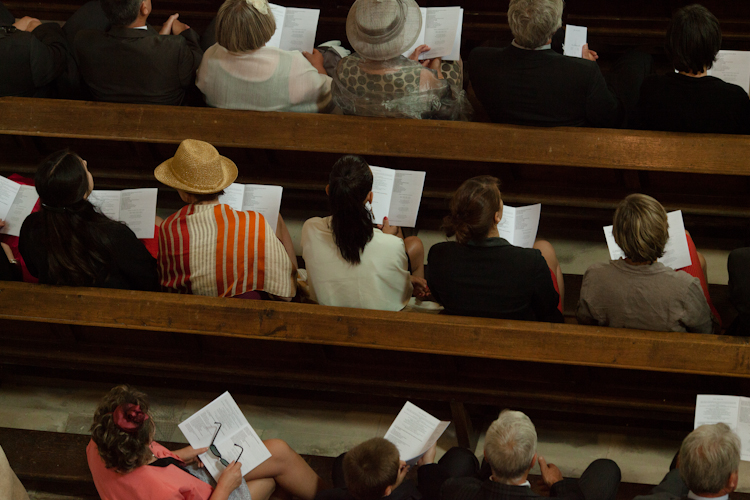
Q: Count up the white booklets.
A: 13